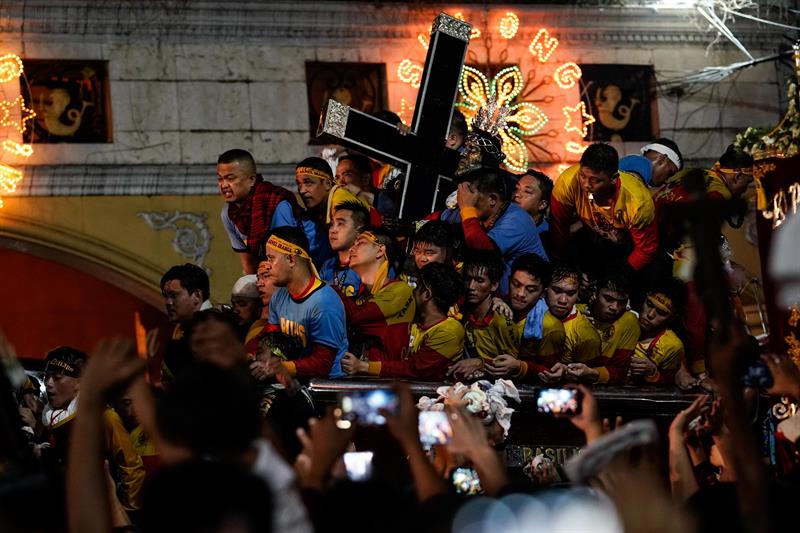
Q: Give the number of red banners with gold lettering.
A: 1